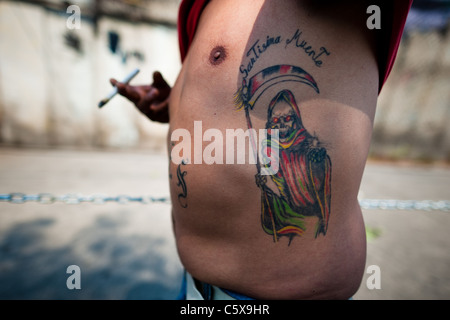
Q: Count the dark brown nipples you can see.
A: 1